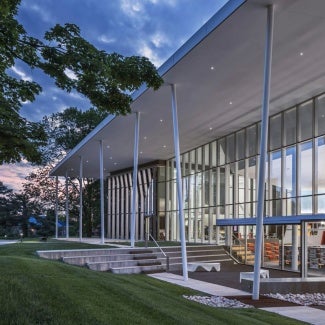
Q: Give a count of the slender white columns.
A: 7